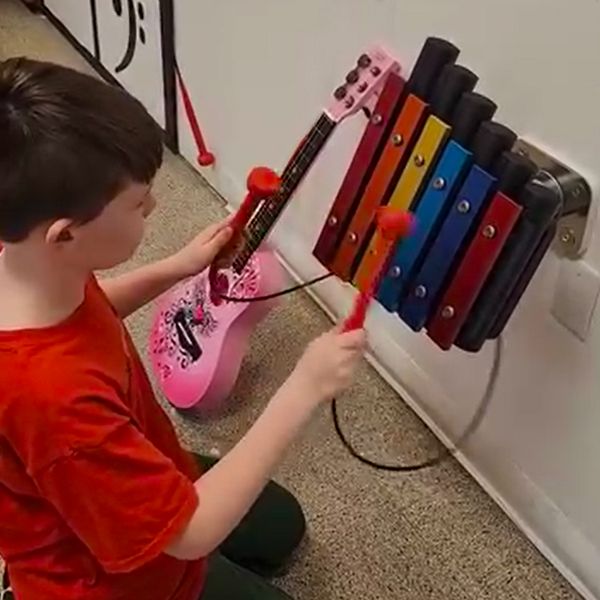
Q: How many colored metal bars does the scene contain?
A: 6